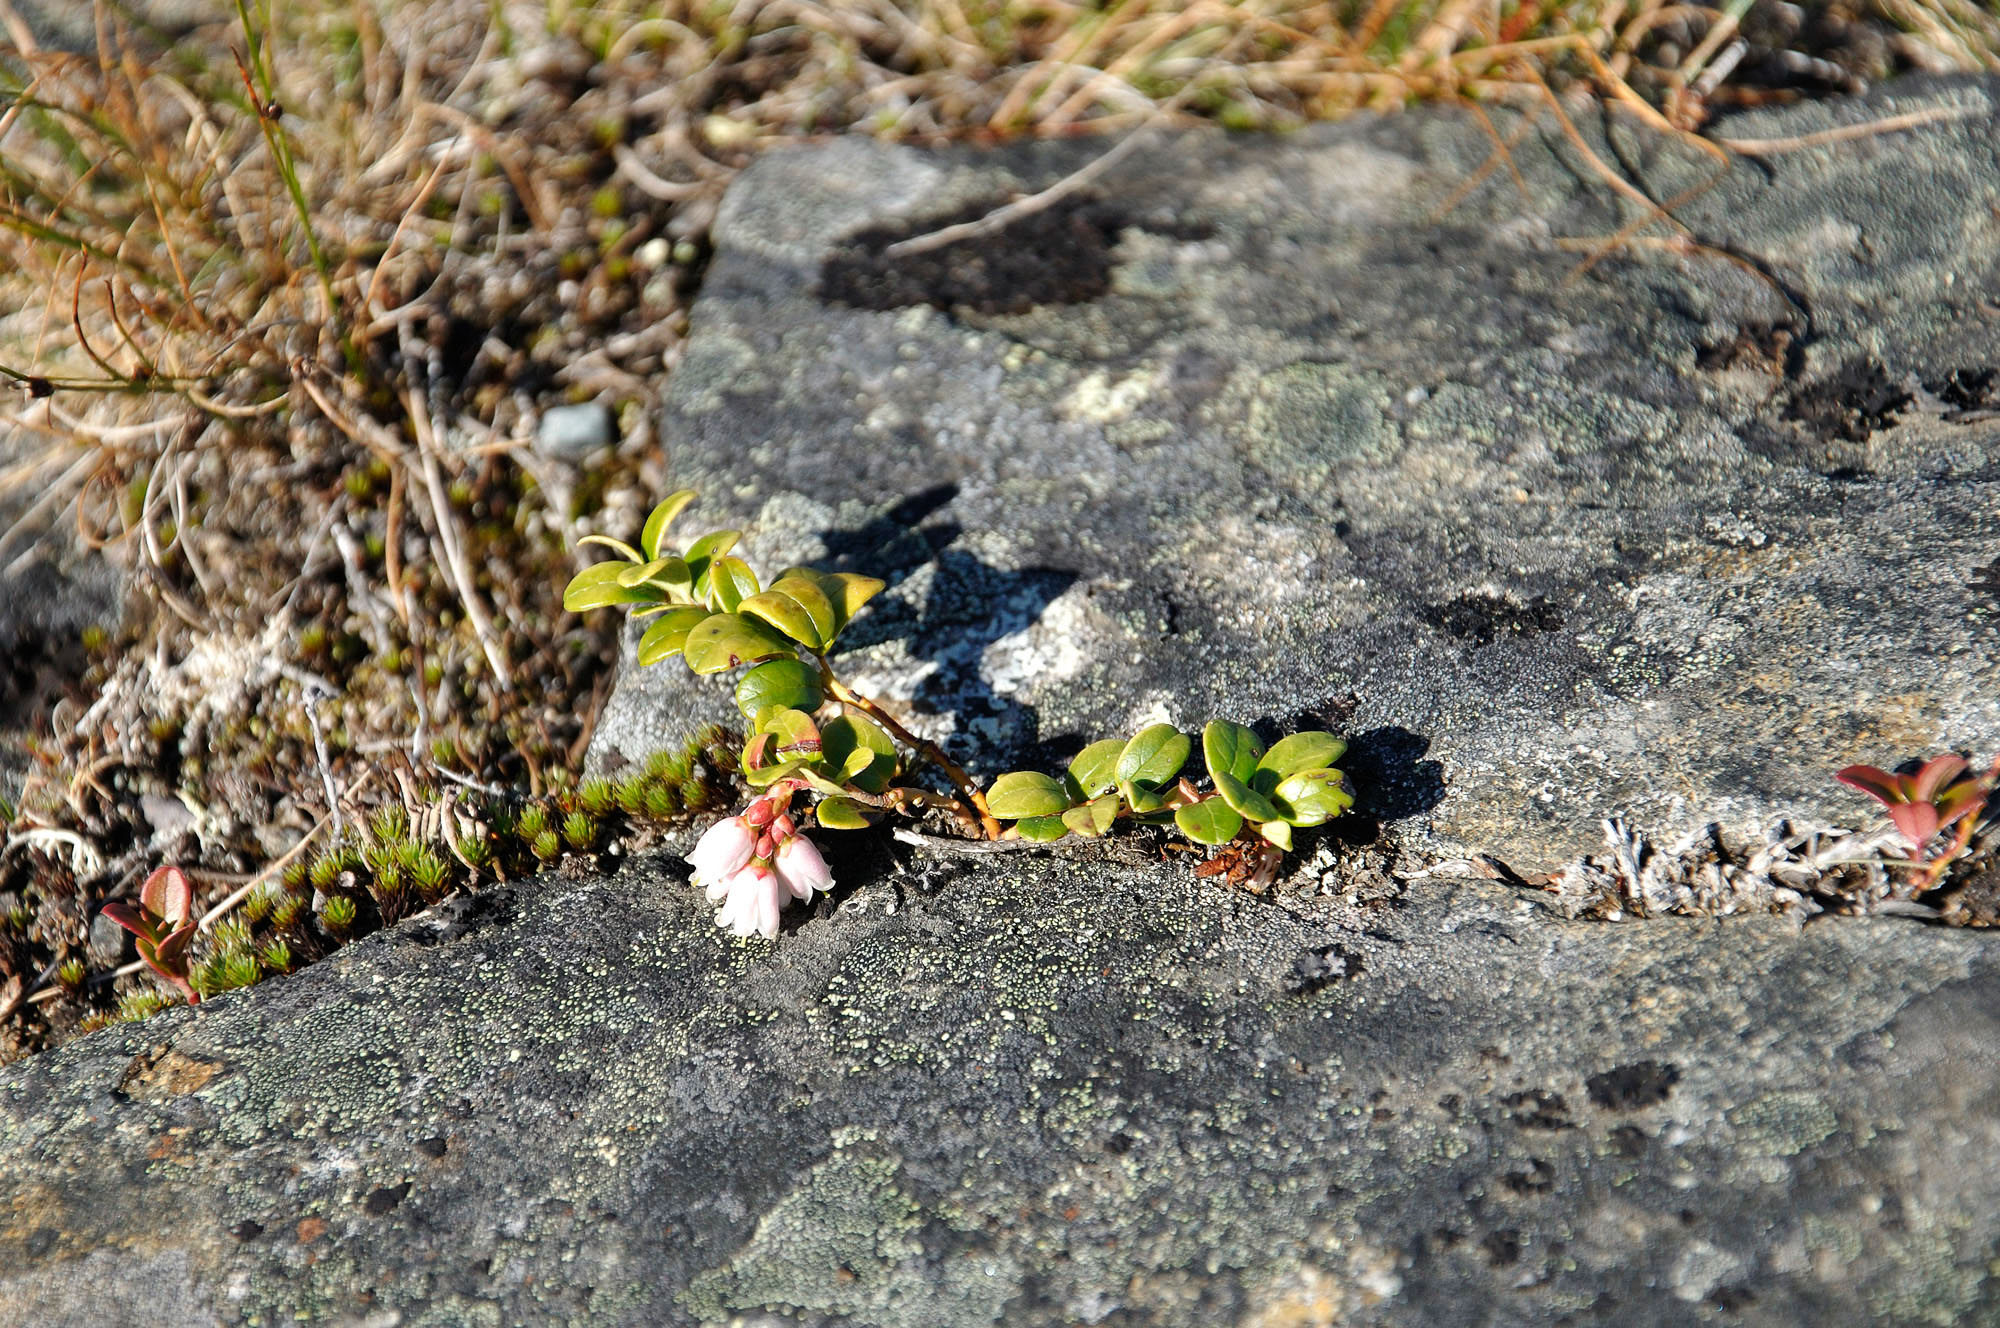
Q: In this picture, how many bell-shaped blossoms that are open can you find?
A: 3